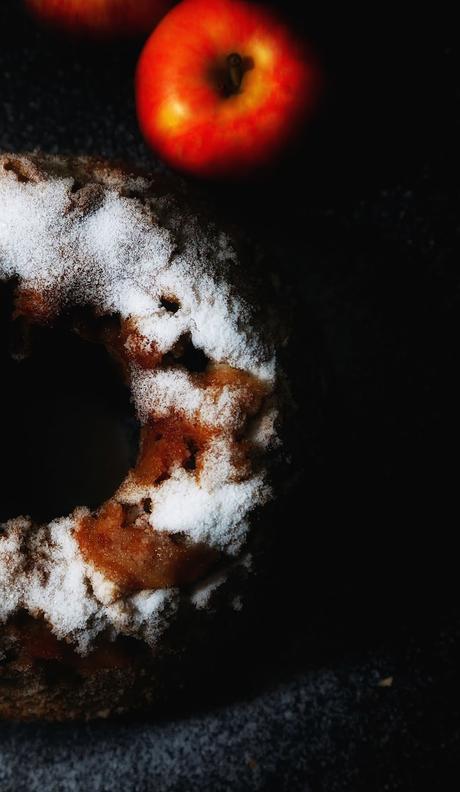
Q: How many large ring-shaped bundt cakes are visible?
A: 1